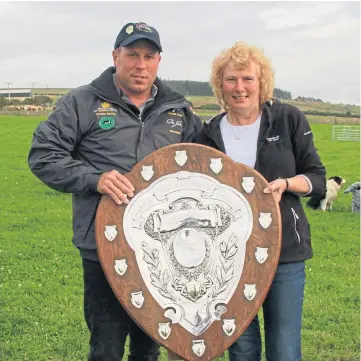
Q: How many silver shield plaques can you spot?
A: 13